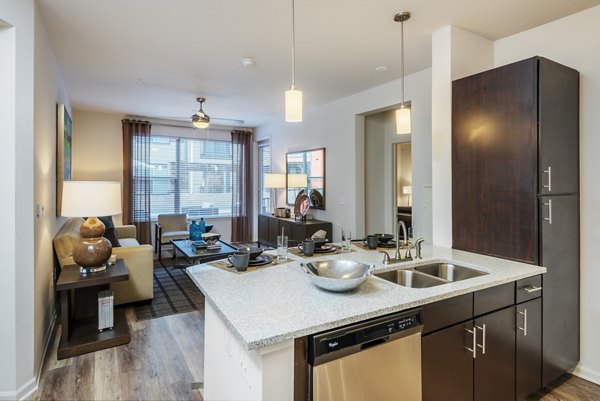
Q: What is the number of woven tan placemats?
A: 3